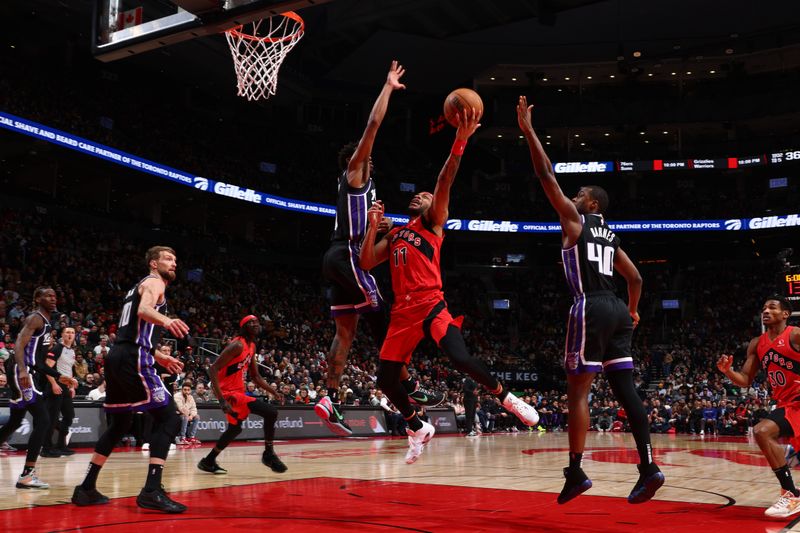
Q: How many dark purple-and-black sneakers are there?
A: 2